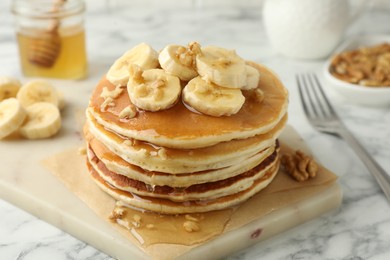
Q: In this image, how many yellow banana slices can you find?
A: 10